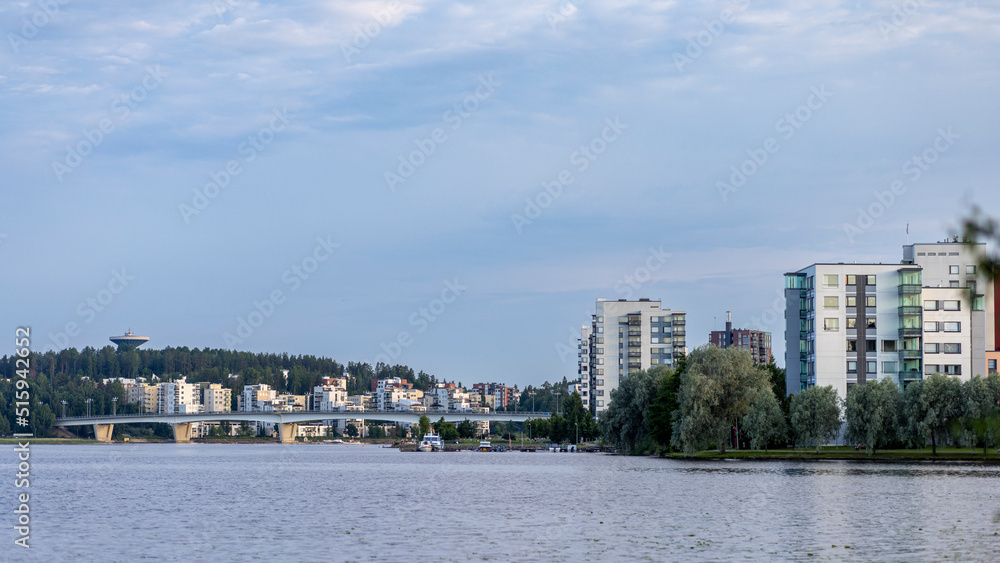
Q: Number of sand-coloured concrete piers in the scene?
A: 3